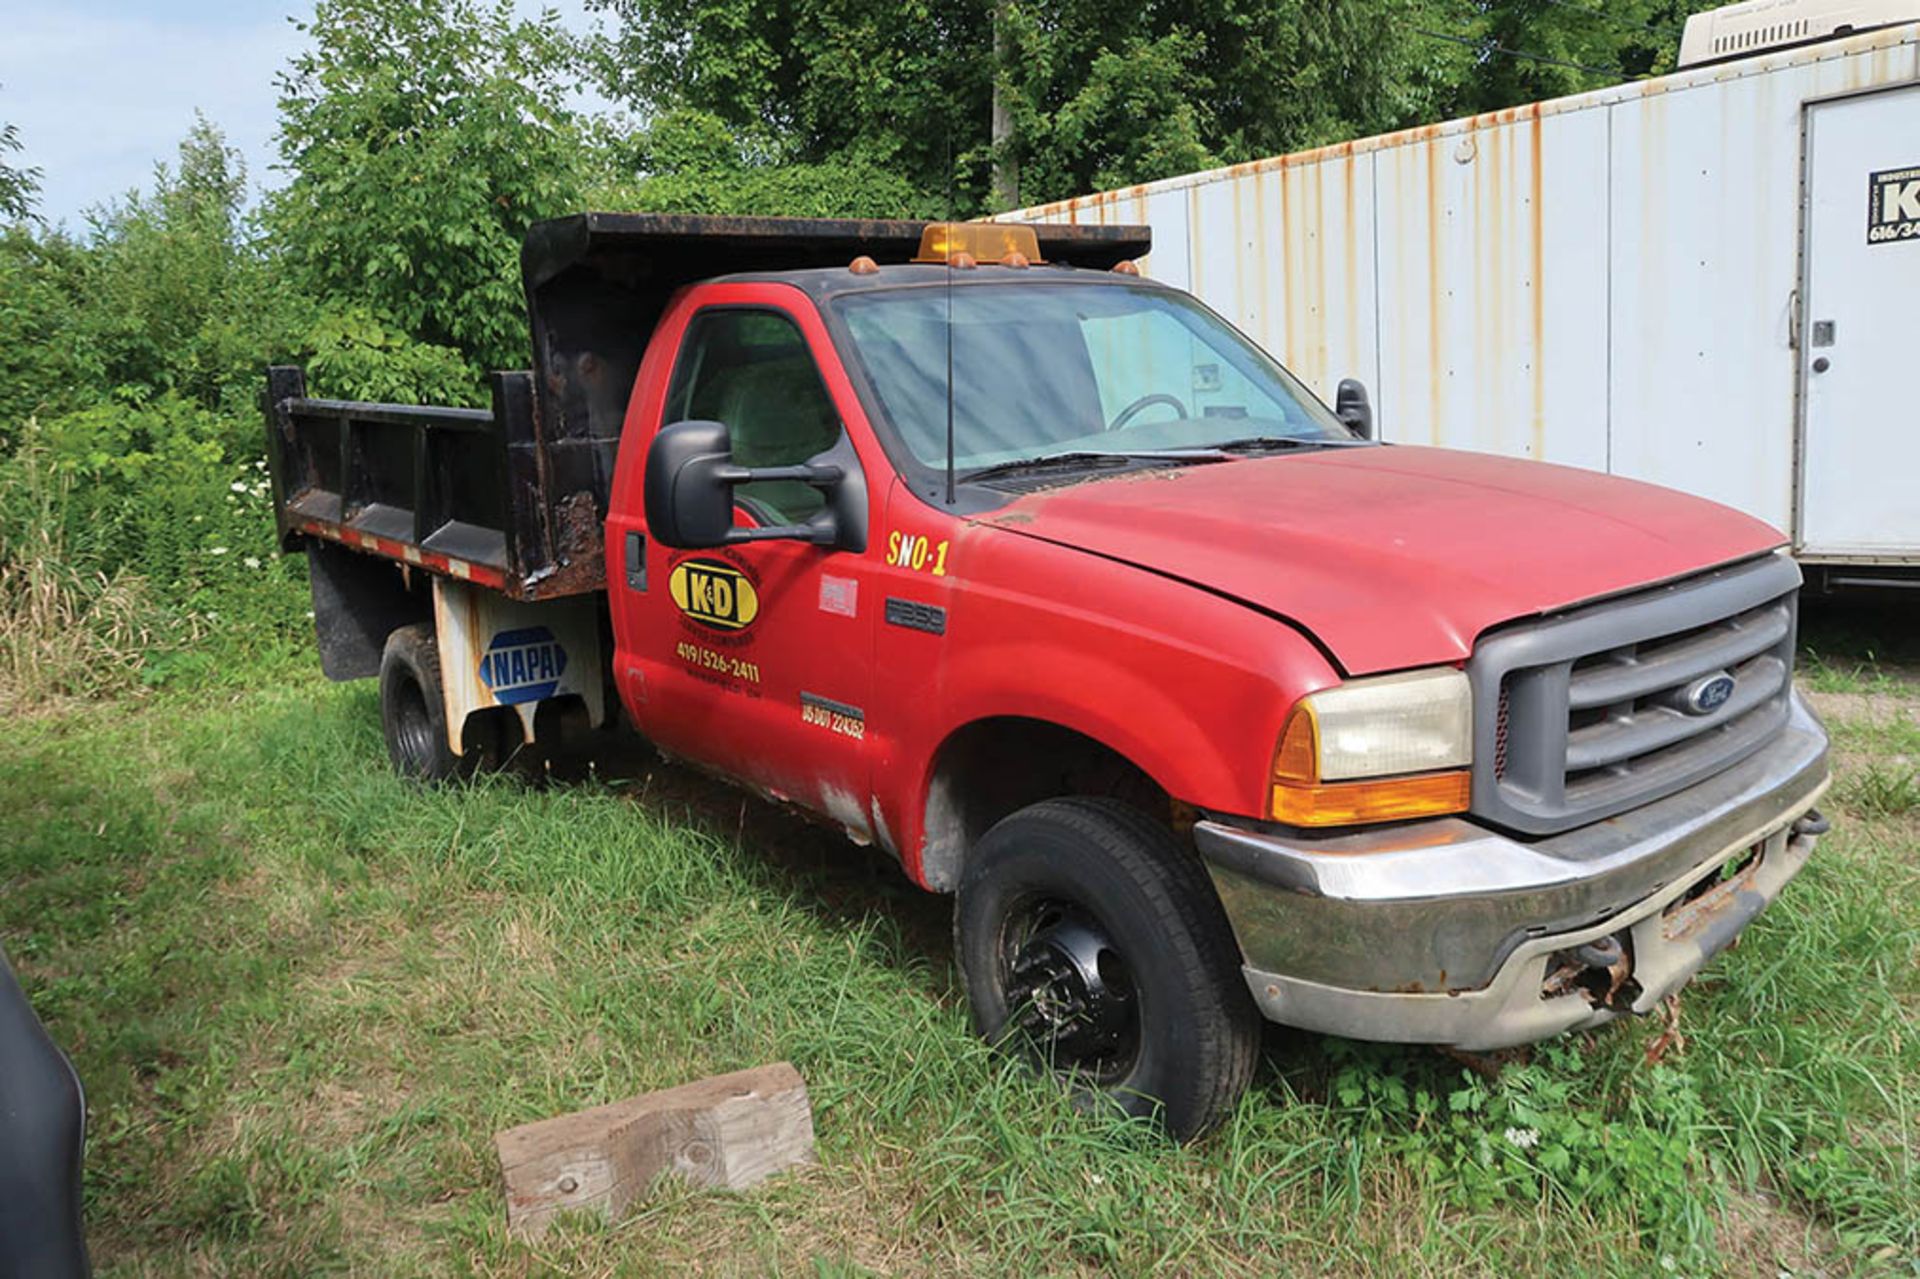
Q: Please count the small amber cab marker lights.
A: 4